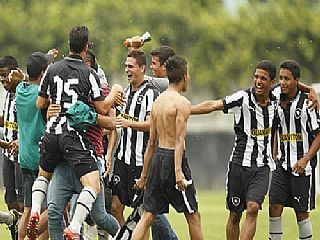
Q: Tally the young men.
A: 9